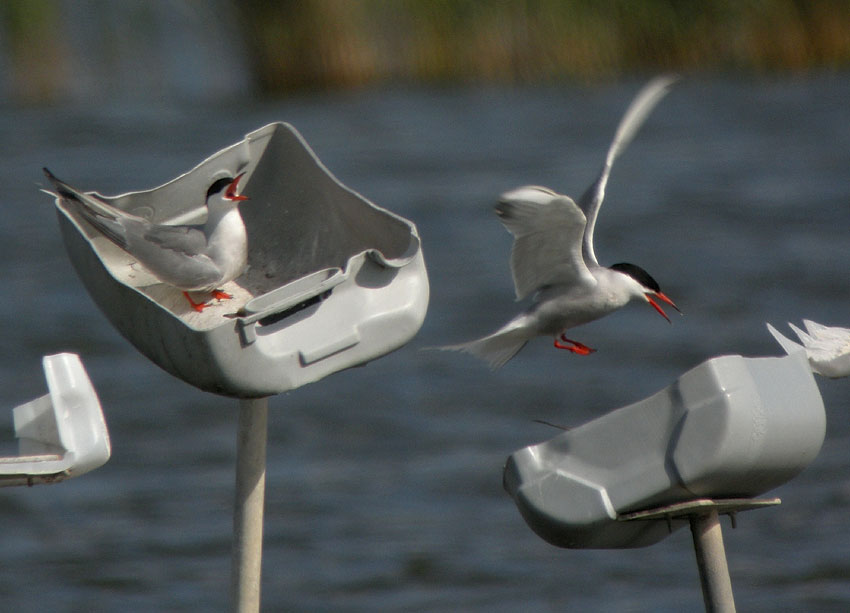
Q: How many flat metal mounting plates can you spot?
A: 1